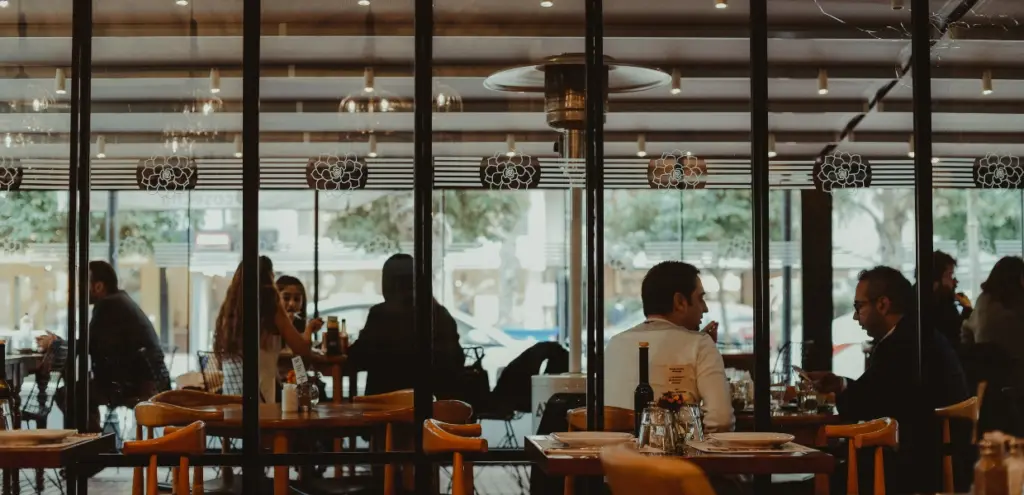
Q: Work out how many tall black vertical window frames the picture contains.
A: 6